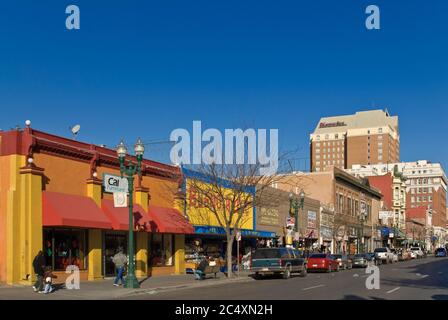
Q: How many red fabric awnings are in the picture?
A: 3